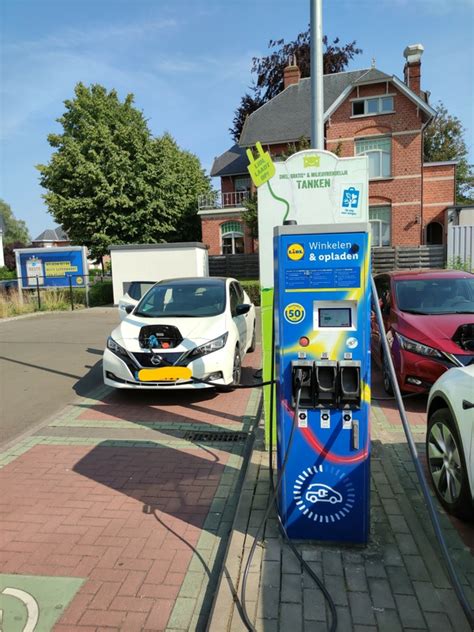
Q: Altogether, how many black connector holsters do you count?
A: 3